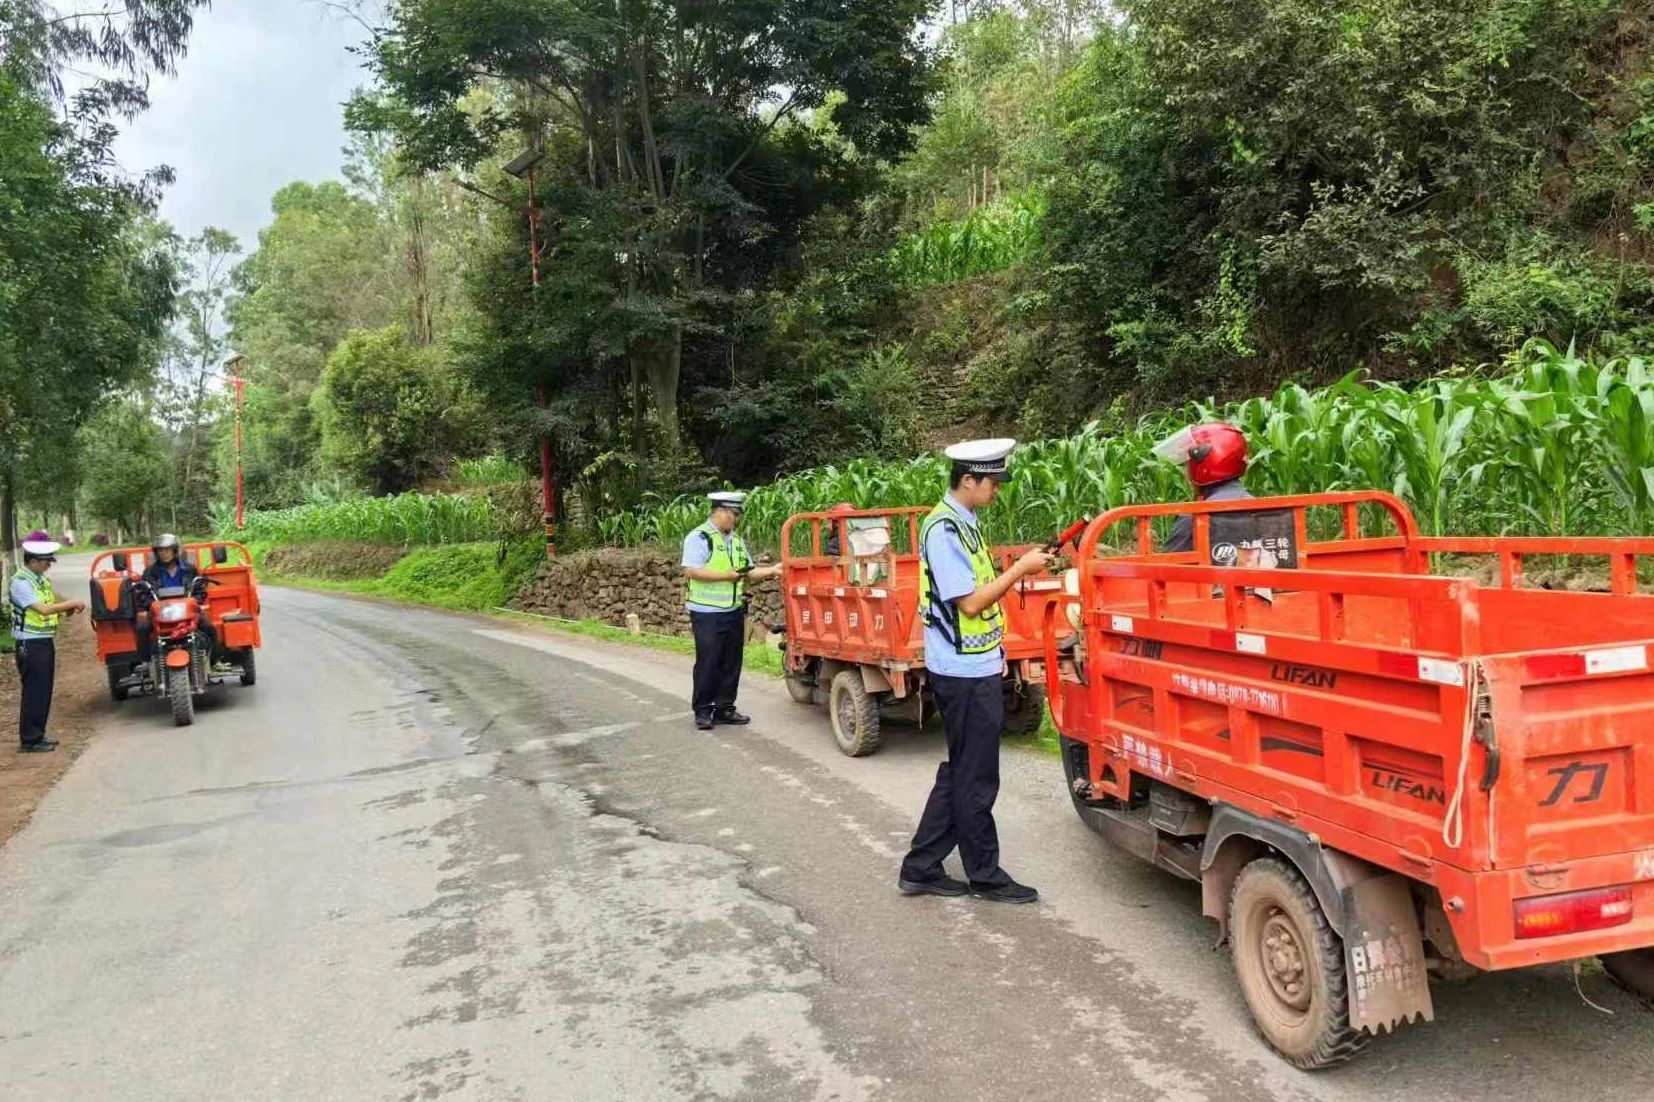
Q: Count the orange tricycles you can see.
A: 3